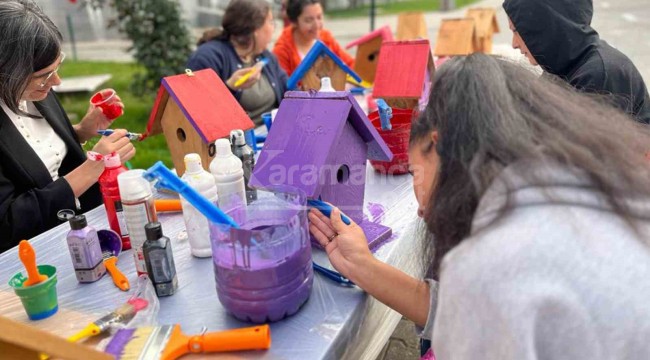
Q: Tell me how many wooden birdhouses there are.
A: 8